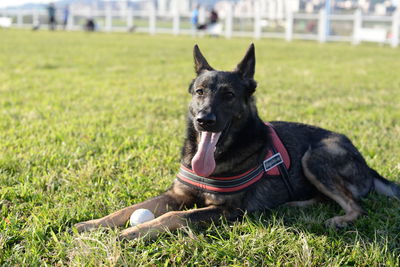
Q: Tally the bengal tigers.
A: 0